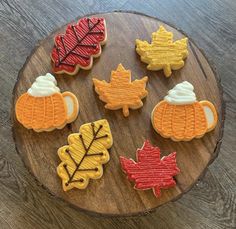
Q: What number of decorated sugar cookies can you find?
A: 7